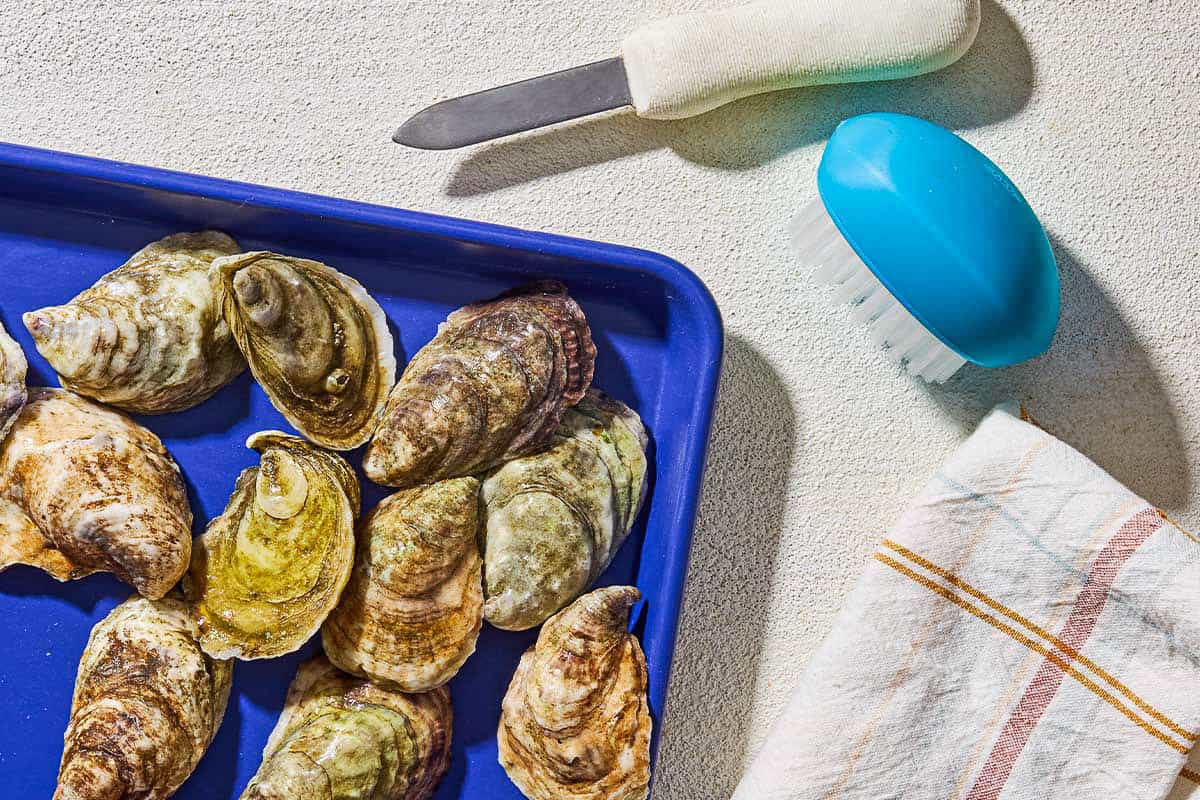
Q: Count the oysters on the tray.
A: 11